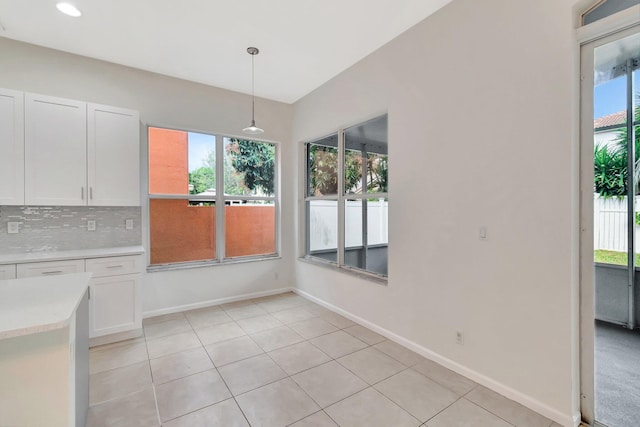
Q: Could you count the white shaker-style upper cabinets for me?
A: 3